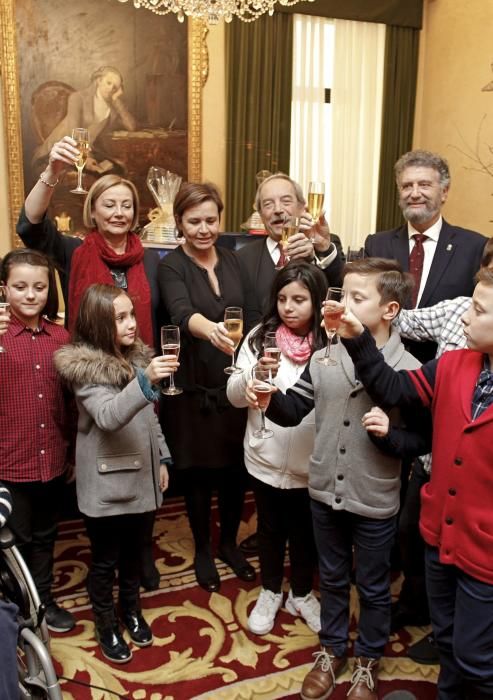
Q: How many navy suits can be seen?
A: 1